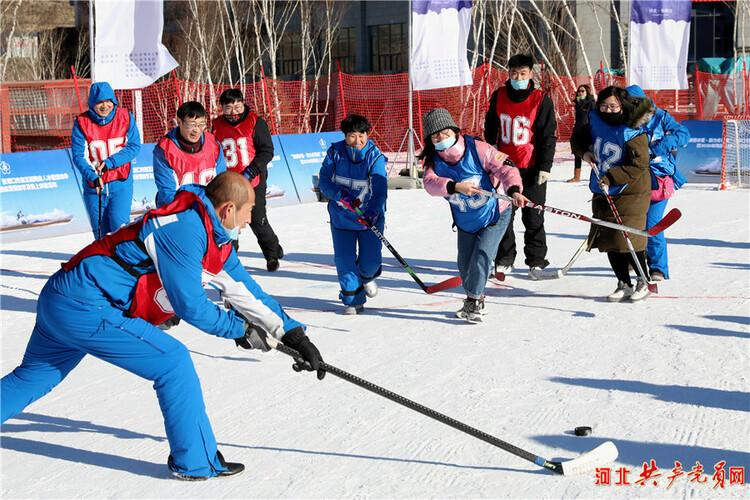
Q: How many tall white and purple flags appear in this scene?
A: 3